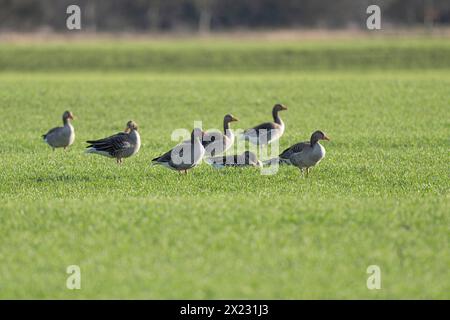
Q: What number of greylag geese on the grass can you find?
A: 7